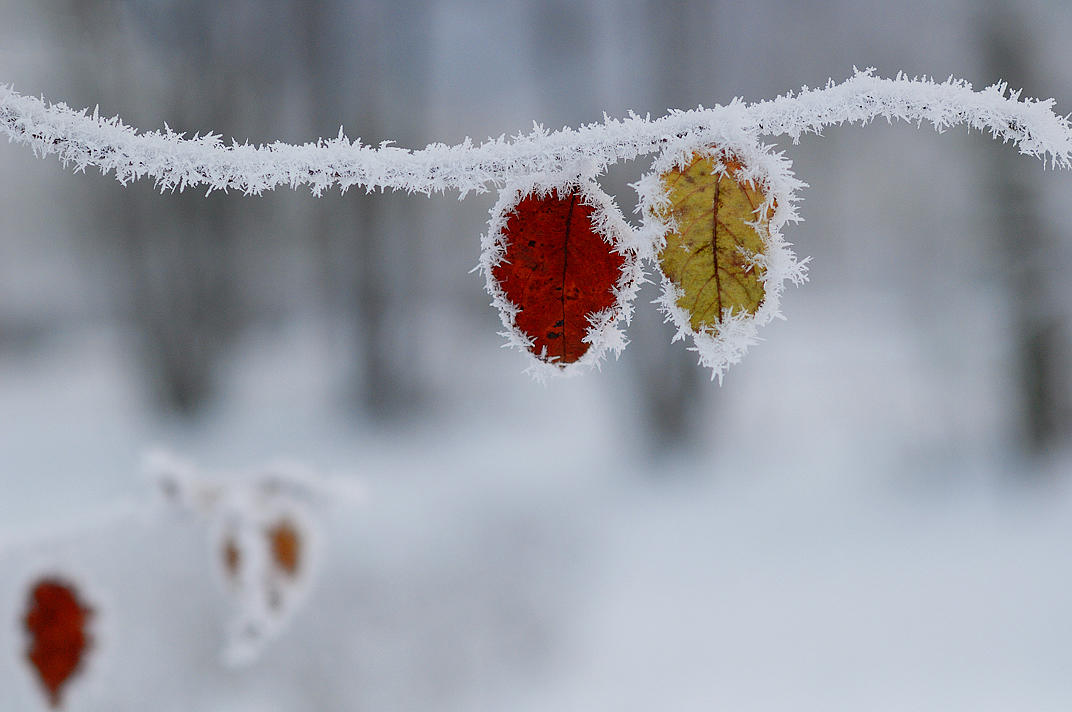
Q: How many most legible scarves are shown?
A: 0